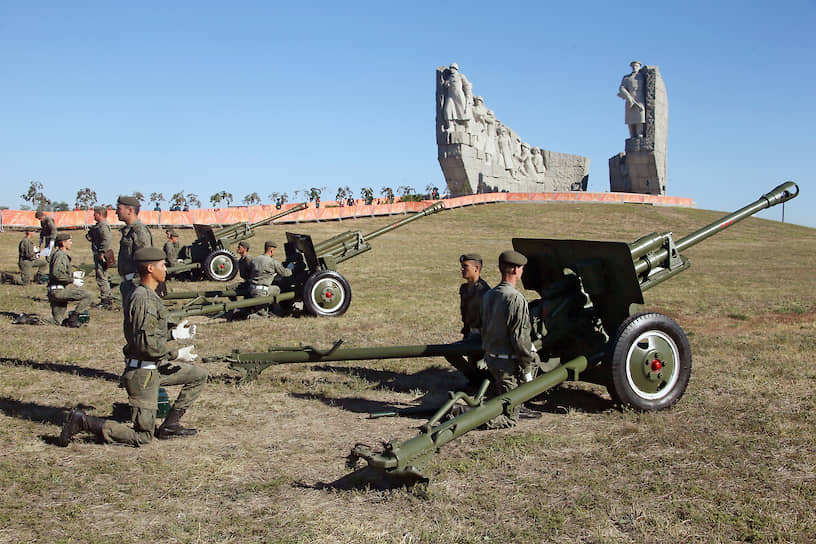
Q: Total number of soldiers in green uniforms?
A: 12